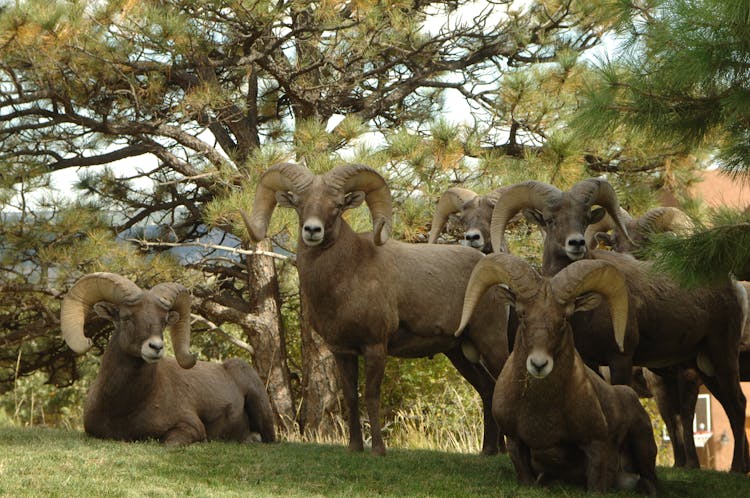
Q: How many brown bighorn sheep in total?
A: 6